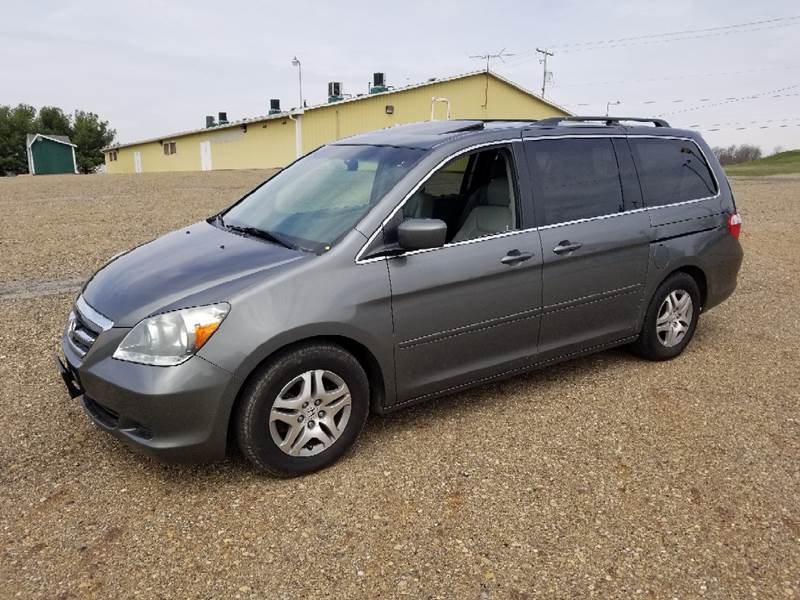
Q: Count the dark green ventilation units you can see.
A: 5